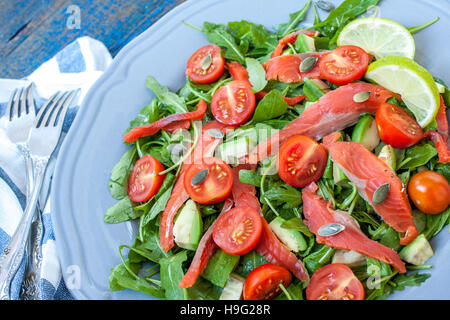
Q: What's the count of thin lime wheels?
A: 2